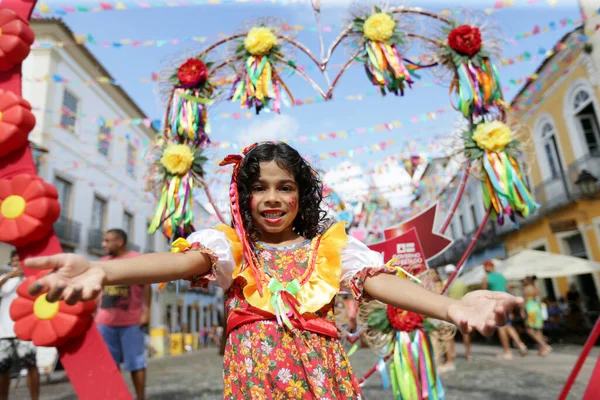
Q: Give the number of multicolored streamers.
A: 7